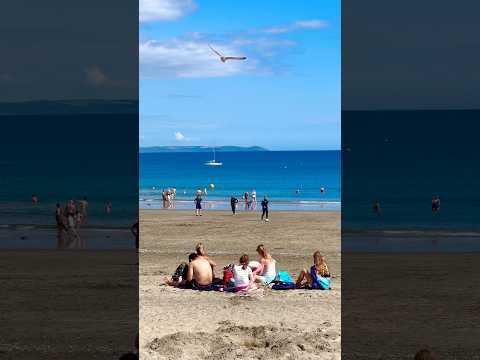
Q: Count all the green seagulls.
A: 0